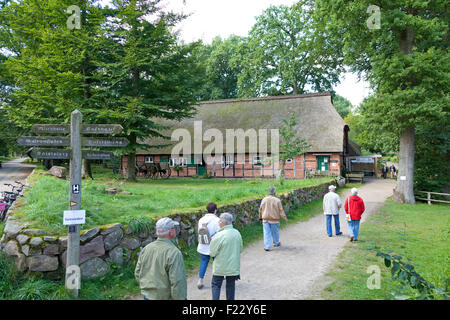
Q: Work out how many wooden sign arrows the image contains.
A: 6